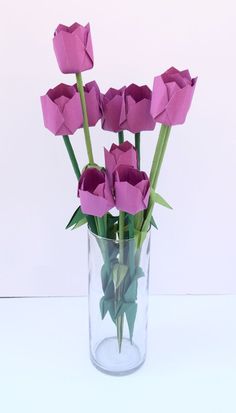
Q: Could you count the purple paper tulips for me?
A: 9